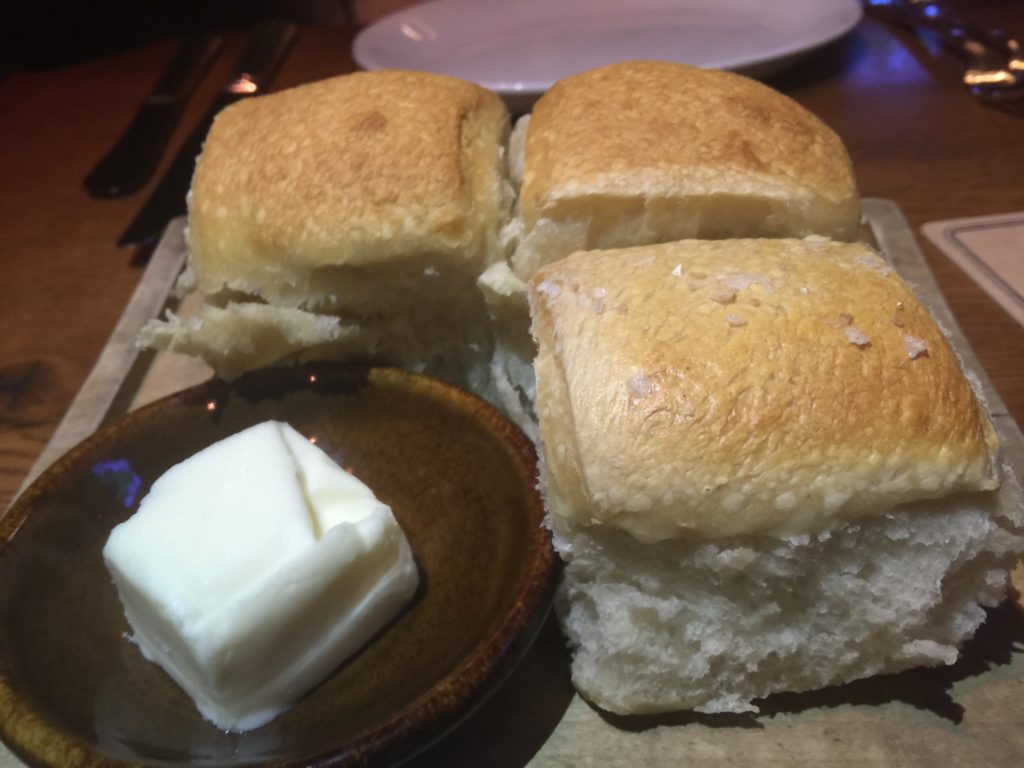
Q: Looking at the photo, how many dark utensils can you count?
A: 2